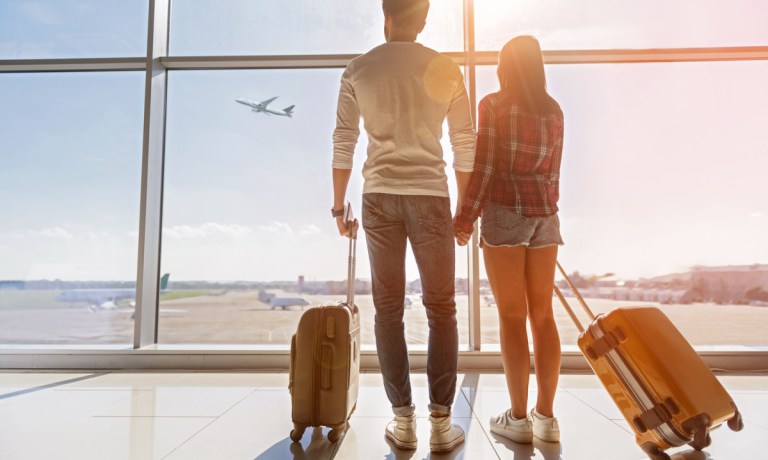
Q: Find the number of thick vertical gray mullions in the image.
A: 2